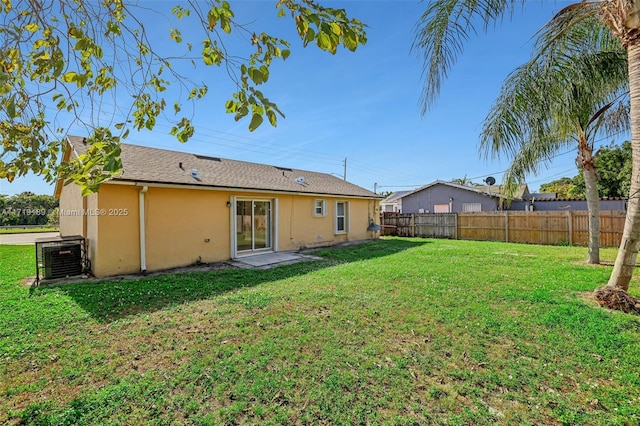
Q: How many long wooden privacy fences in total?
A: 1